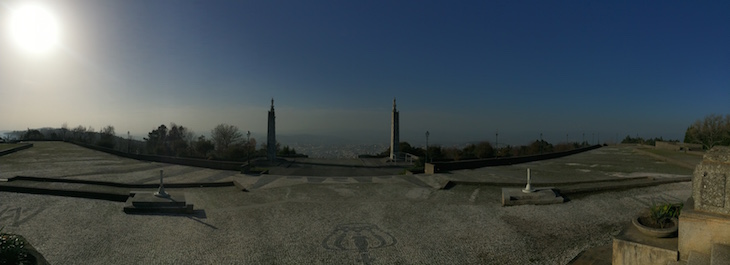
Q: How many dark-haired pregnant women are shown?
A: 0